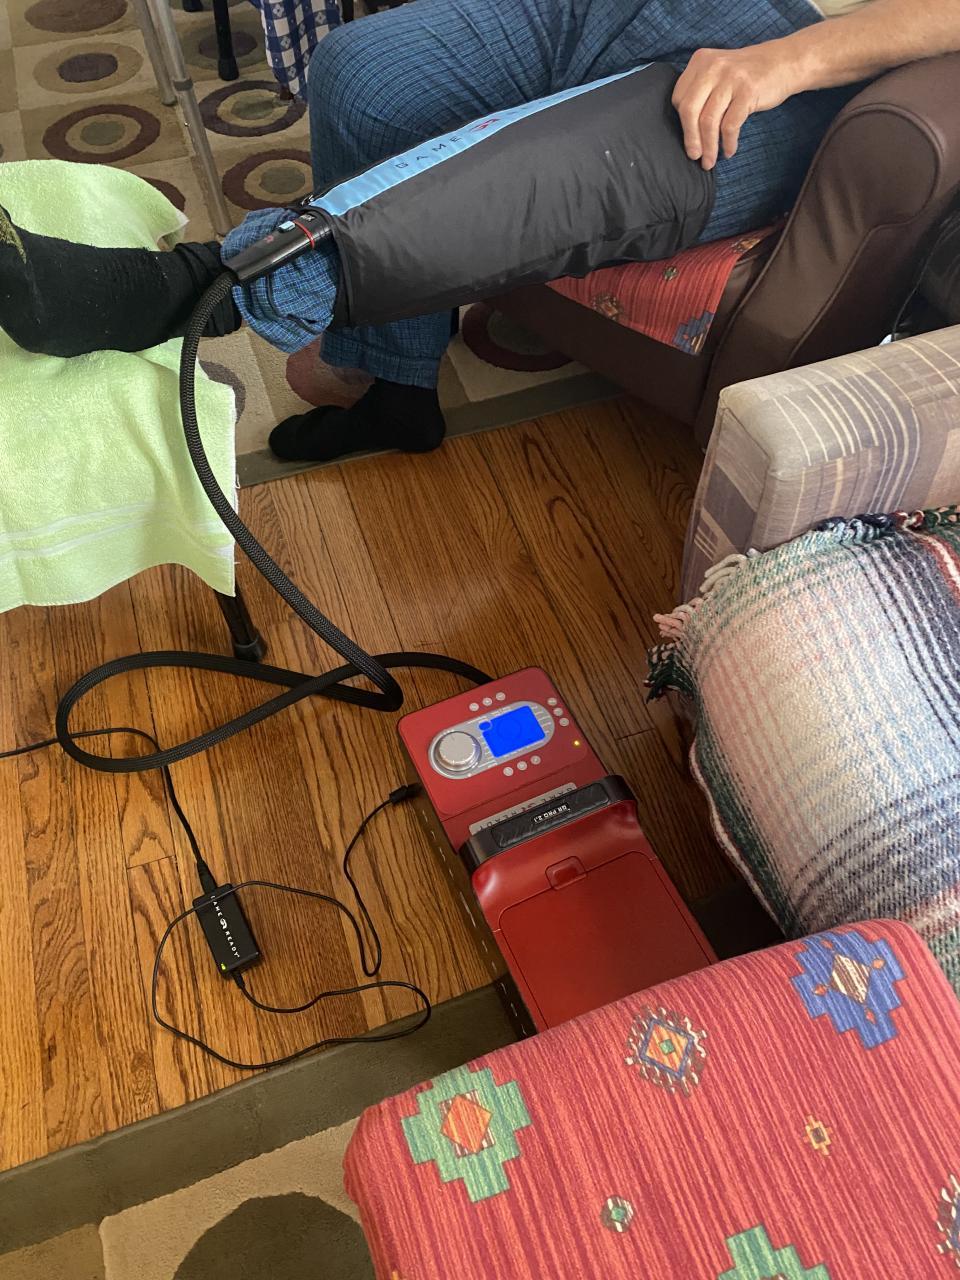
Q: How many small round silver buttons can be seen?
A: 9